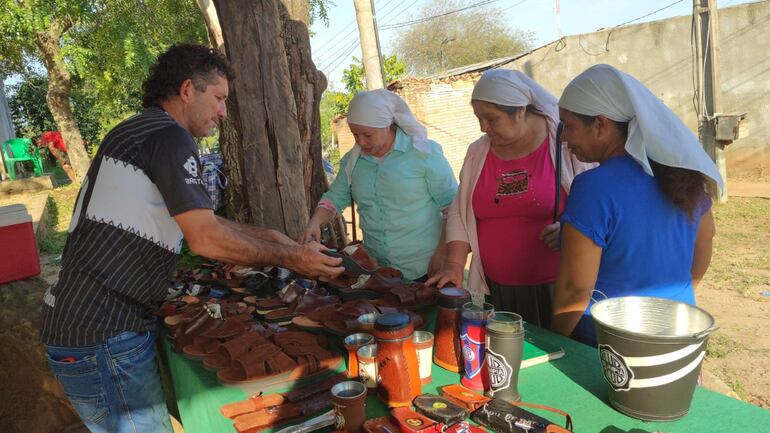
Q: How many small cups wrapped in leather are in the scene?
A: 5